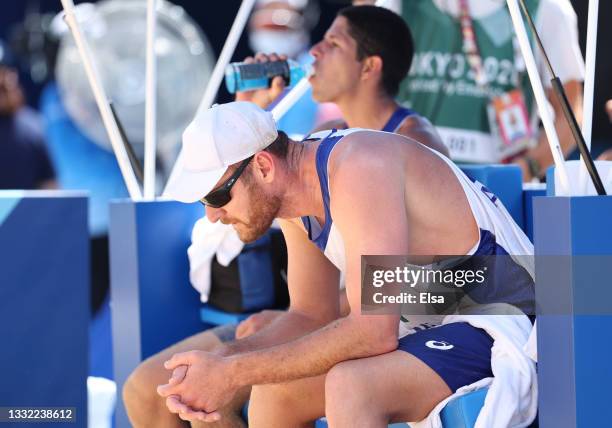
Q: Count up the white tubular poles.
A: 6